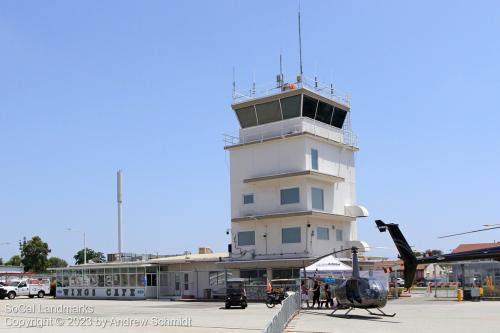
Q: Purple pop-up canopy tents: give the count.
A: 0